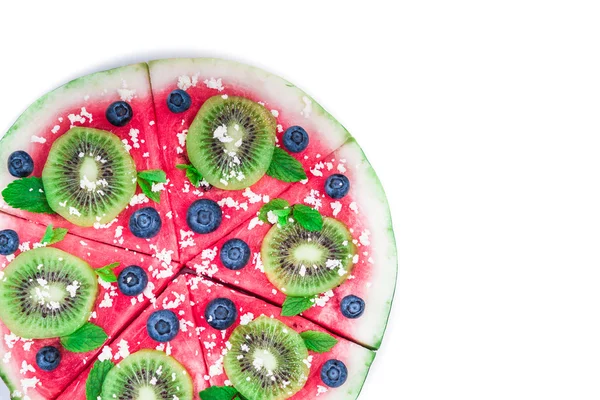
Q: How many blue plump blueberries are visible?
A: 15